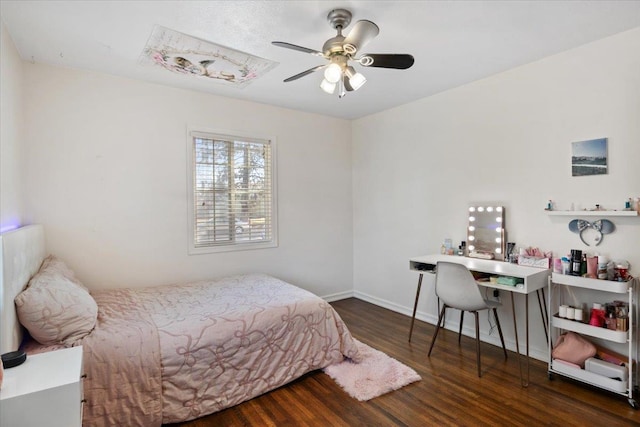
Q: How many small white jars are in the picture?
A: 3